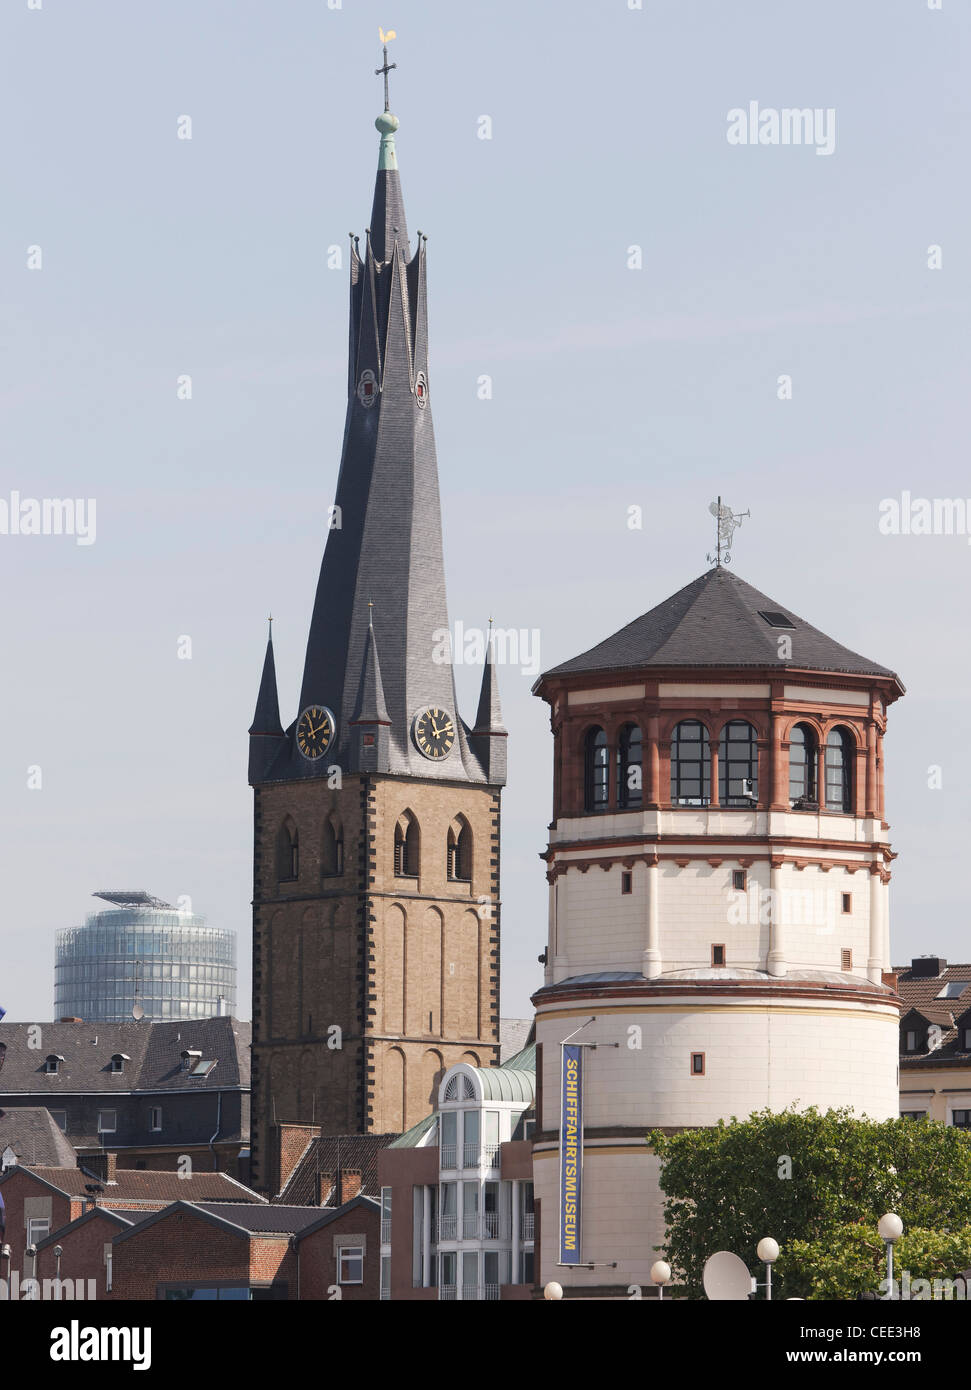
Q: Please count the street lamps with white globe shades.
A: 4